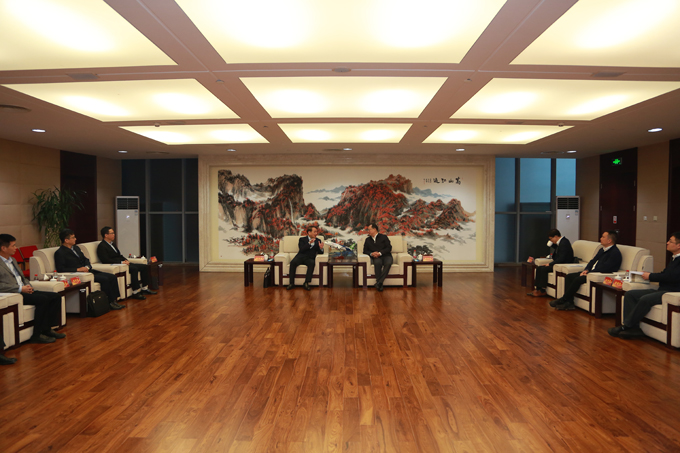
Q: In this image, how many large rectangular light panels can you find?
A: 9